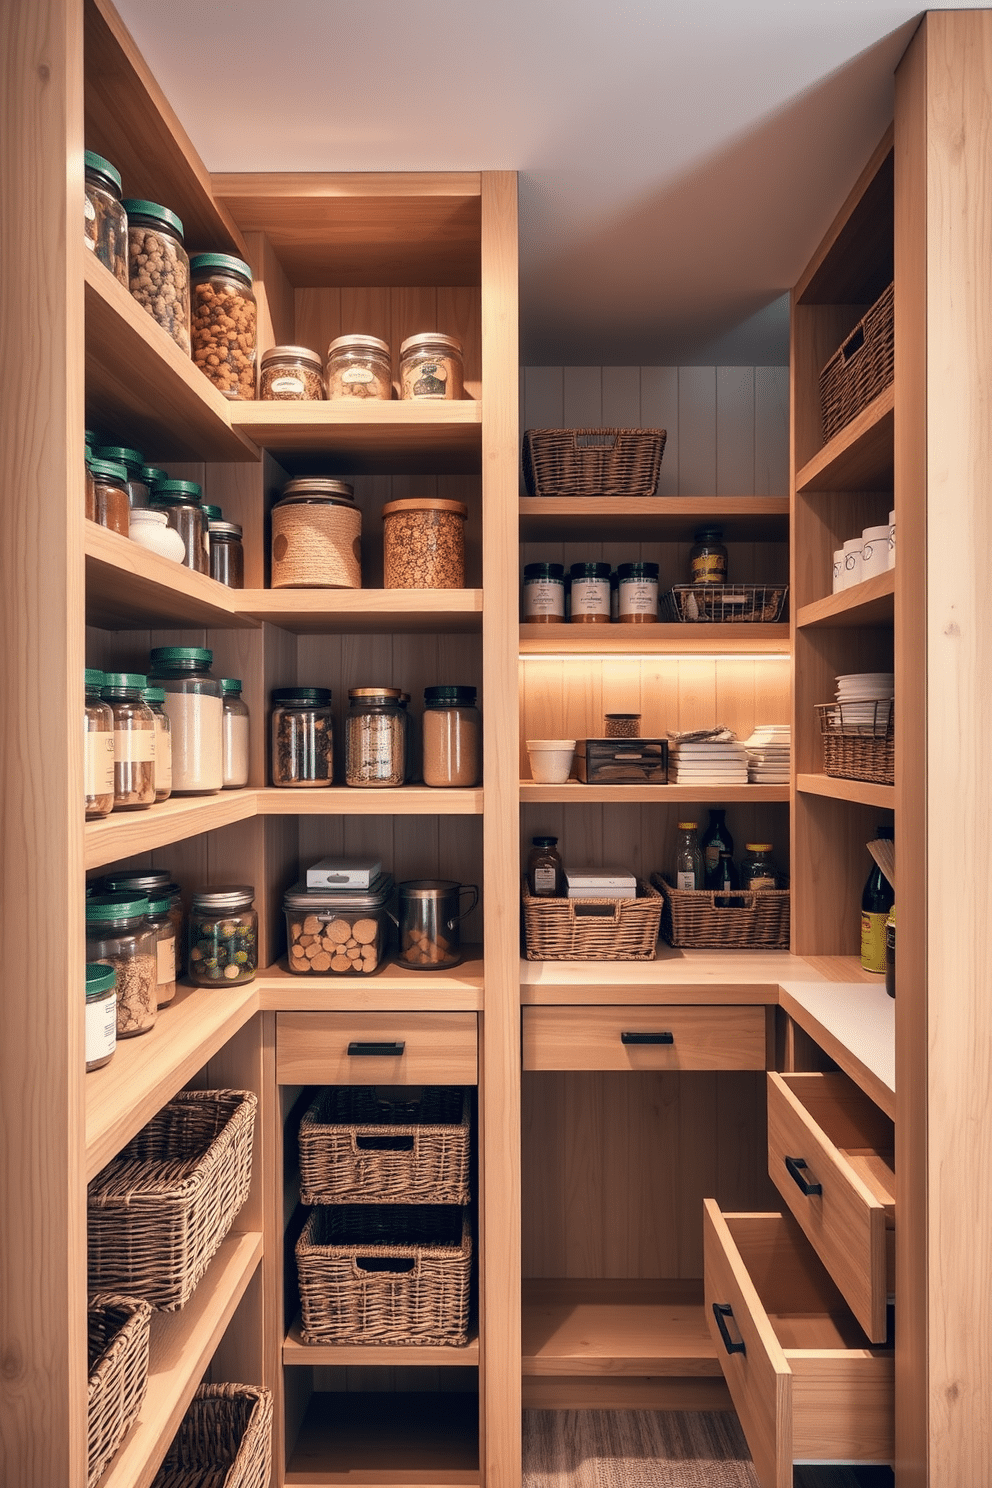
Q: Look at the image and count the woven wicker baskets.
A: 10